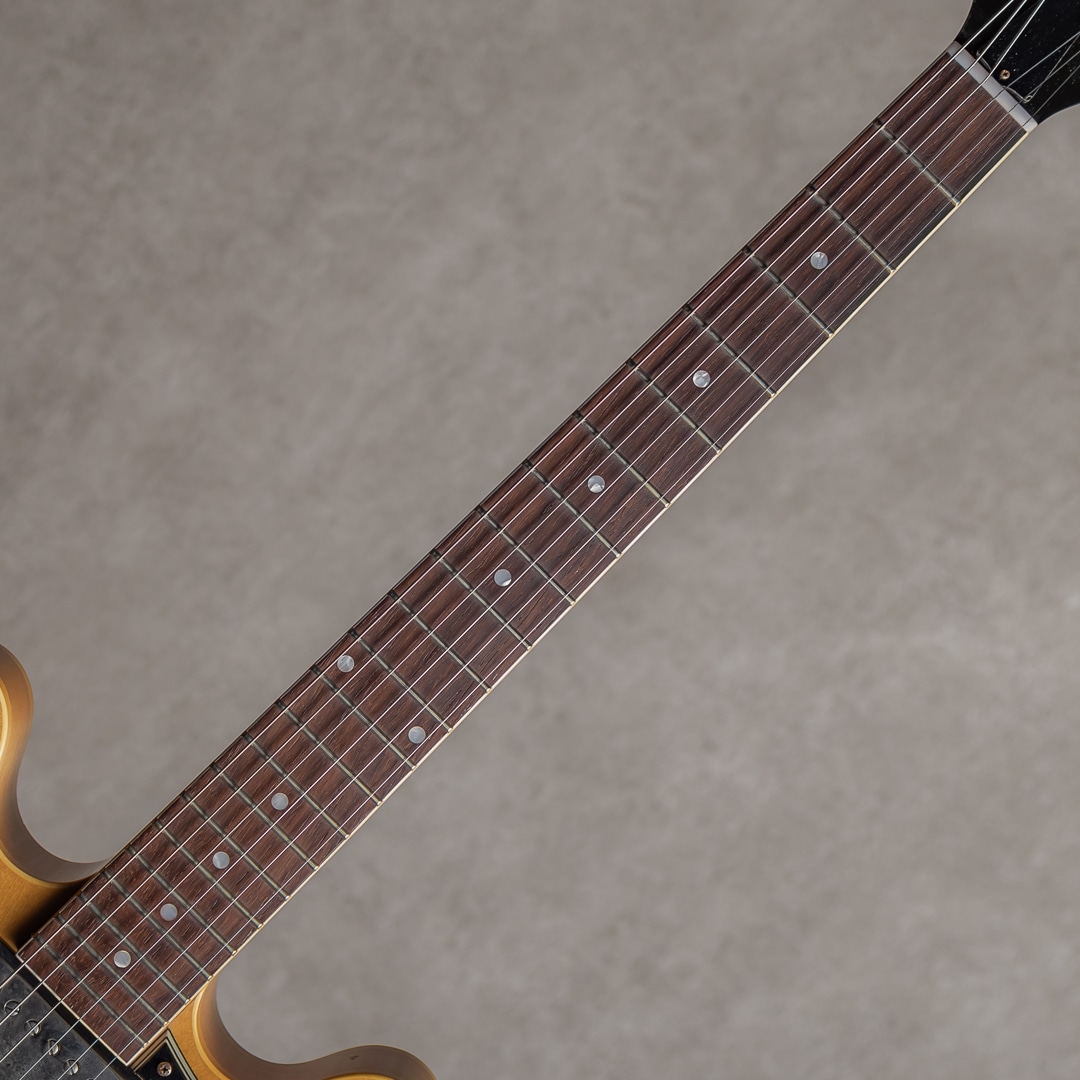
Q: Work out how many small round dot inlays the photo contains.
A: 10